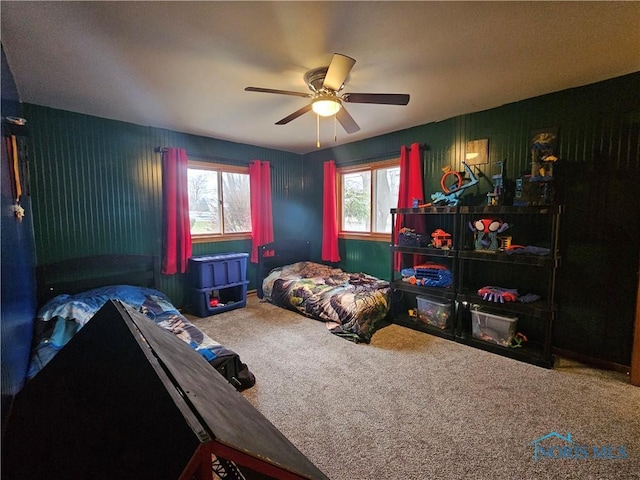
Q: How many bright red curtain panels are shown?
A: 4